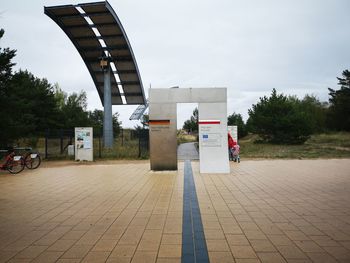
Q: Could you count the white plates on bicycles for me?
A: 2